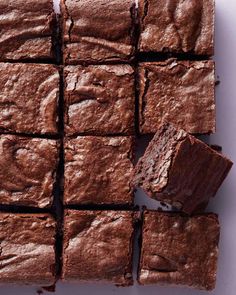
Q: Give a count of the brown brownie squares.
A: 12